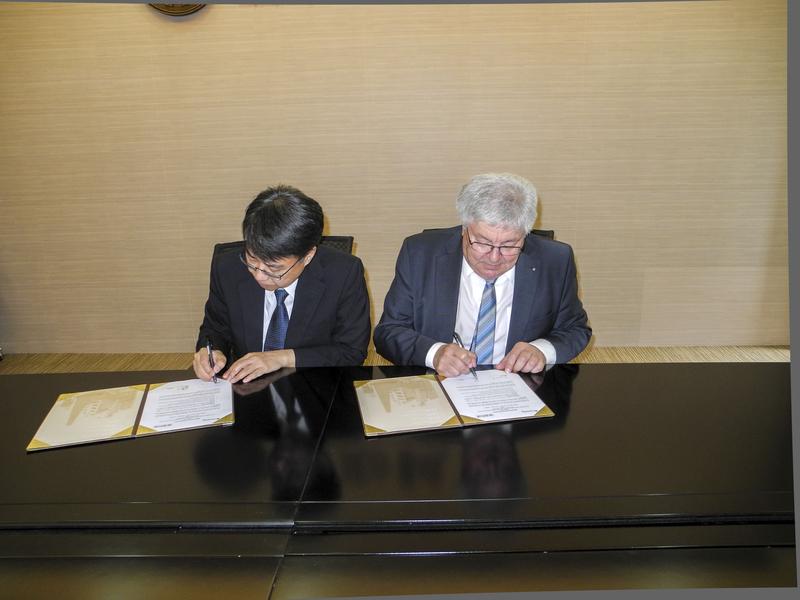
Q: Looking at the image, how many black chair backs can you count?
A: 2